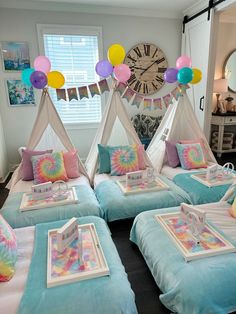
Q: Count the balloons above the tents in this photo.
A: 11